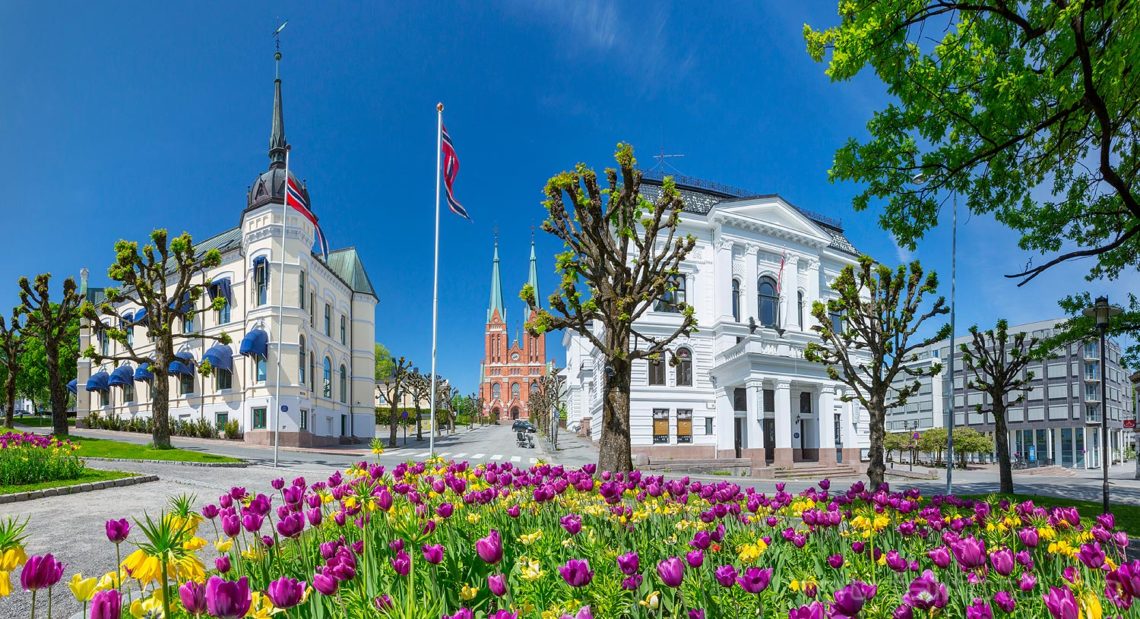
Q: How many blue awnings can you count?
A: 13